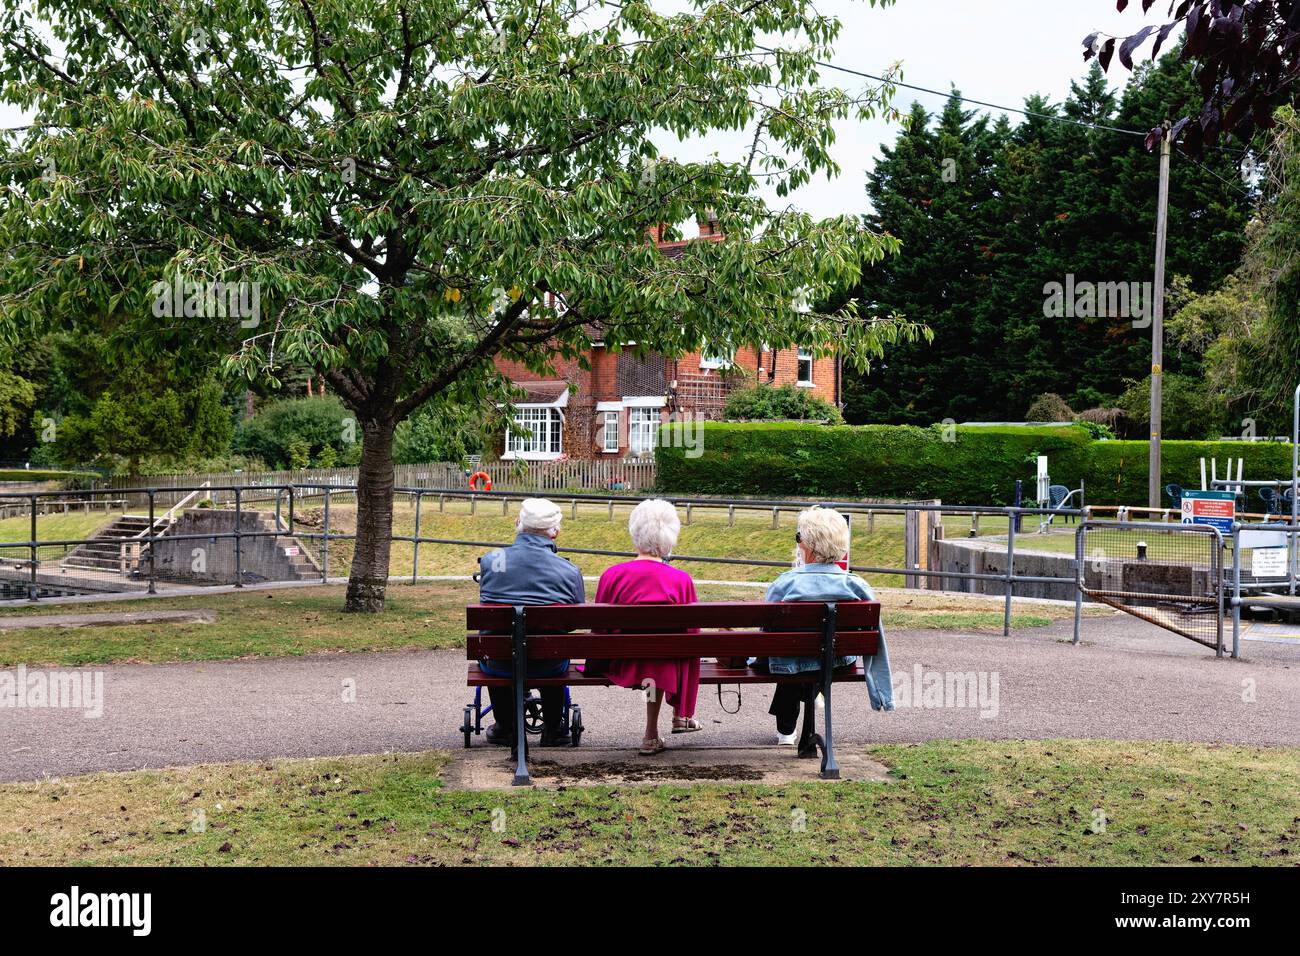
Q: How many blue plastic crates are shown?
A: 0